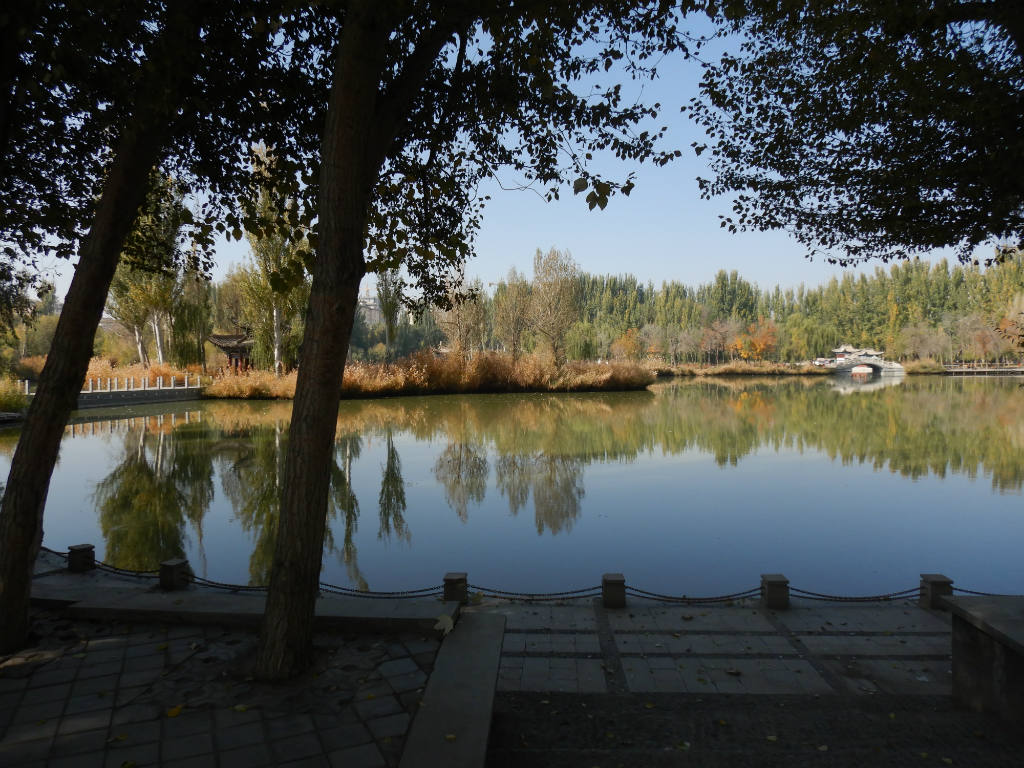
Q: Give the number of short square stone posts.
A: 6